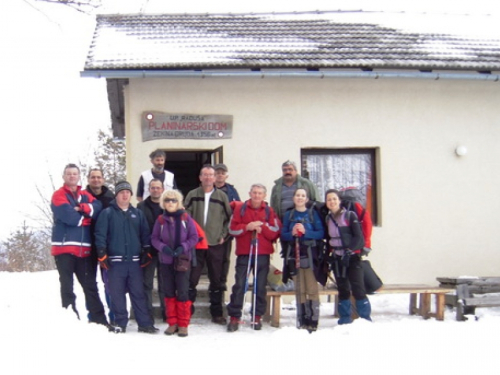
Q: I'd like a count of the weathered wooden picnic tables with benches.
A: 1